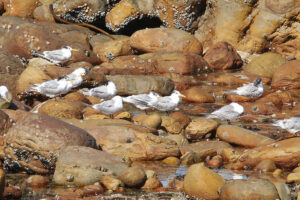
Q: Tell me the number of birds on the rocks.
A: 11